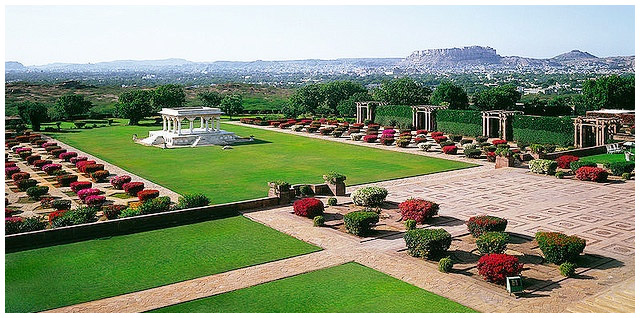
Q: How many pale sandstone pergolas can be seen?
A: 4